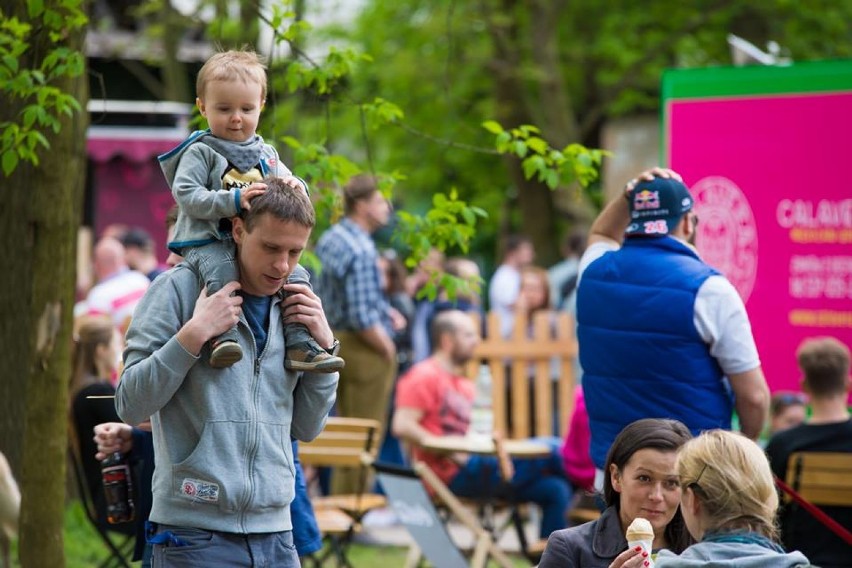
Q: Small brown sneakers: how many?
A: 2